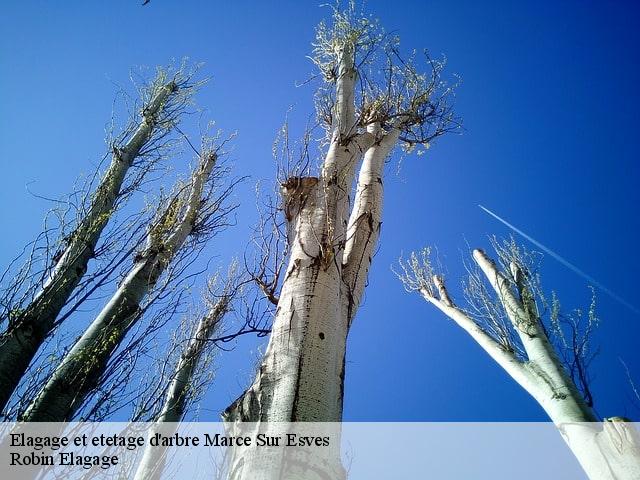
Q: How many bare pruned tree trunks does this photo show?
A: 5